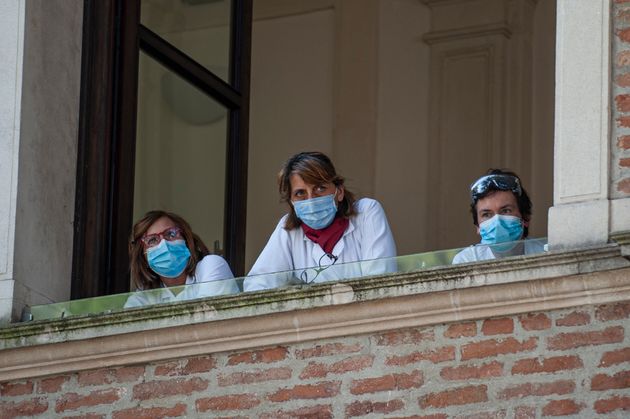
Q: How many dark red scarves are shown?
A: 1